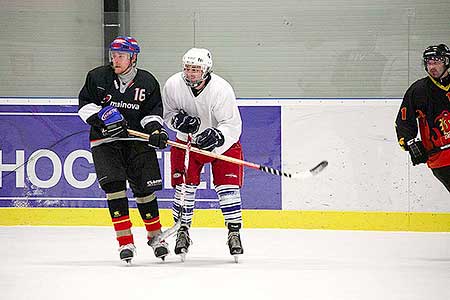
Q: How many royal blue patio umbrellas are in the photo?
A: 0